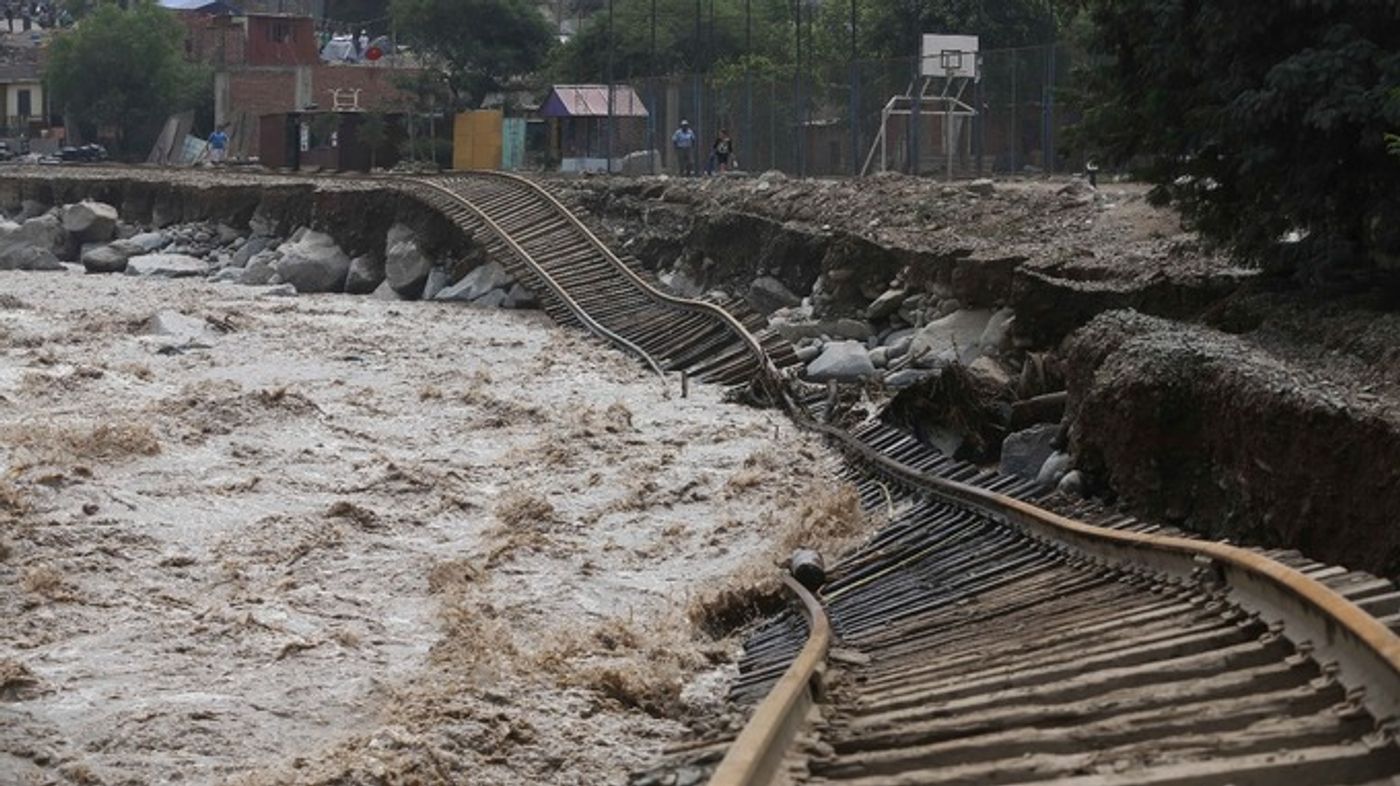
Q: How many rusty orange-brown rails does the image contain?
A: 2